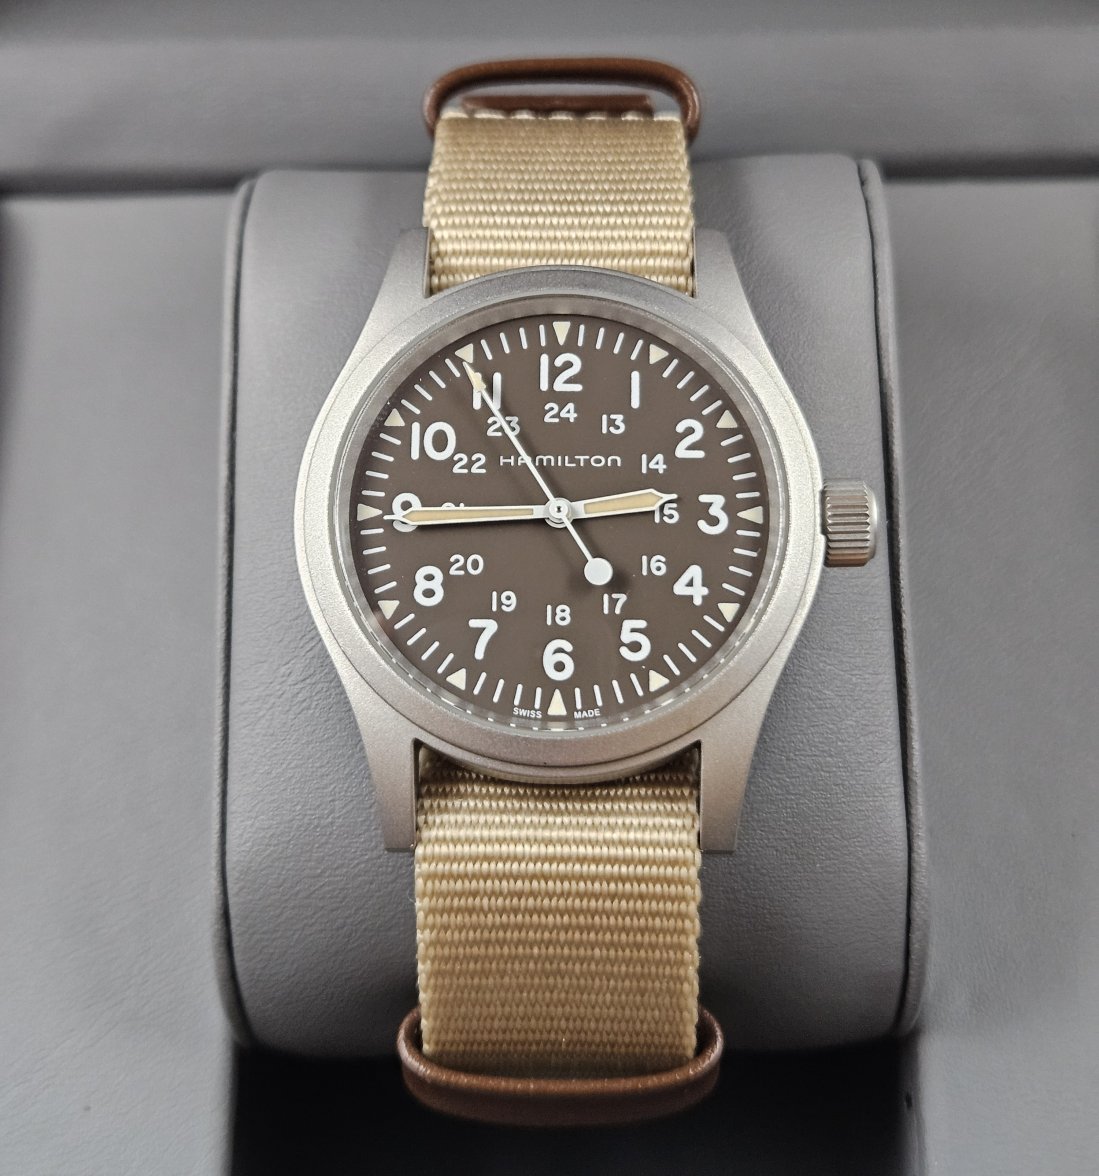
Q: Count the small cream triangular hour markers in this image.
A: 12